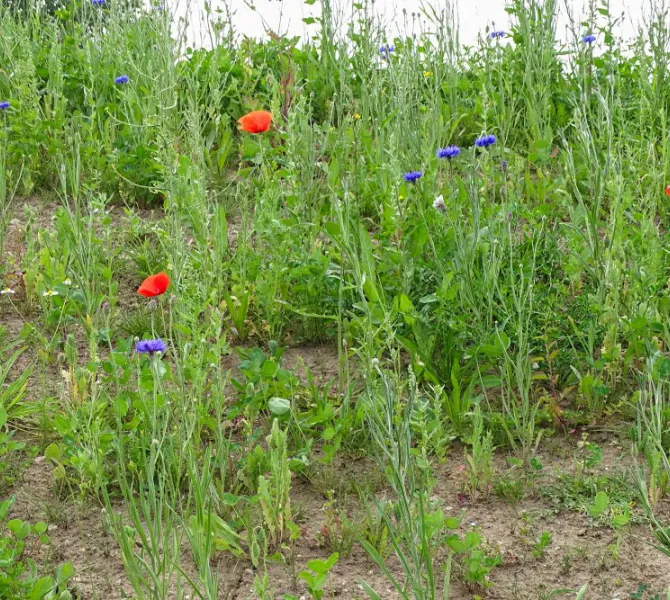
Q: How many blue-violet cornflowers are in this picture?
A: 10